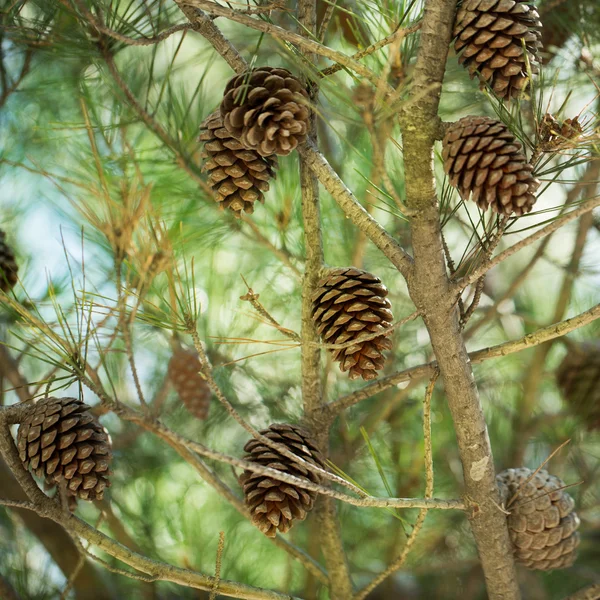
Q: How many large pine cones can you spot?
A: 8